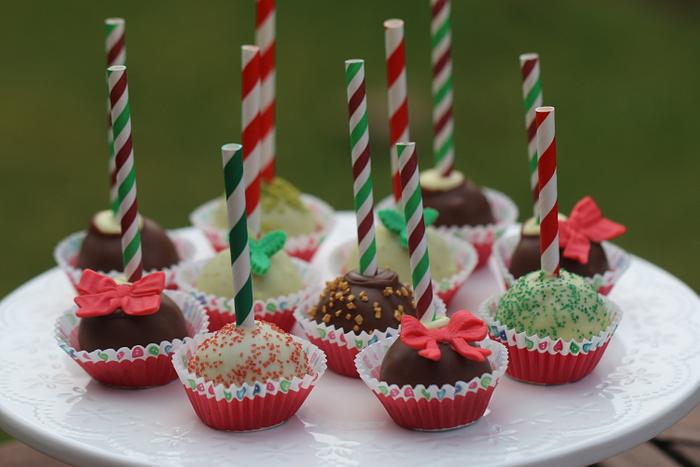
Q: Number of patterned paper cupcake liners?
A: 11